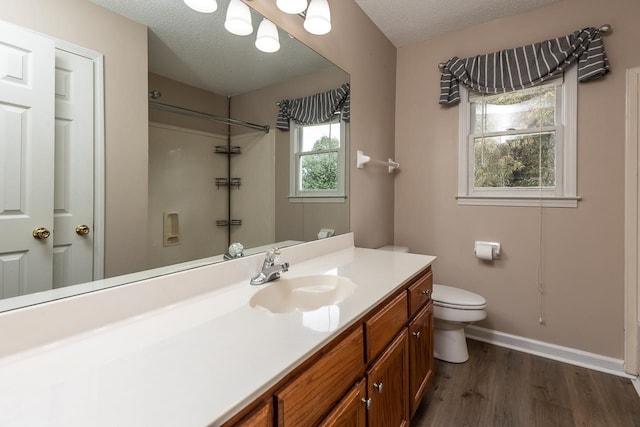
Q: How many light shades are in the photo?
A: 5